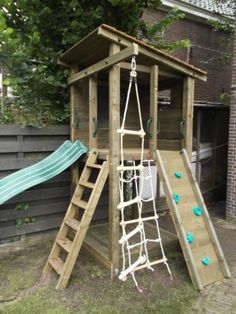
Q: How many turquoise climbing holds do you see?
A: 5